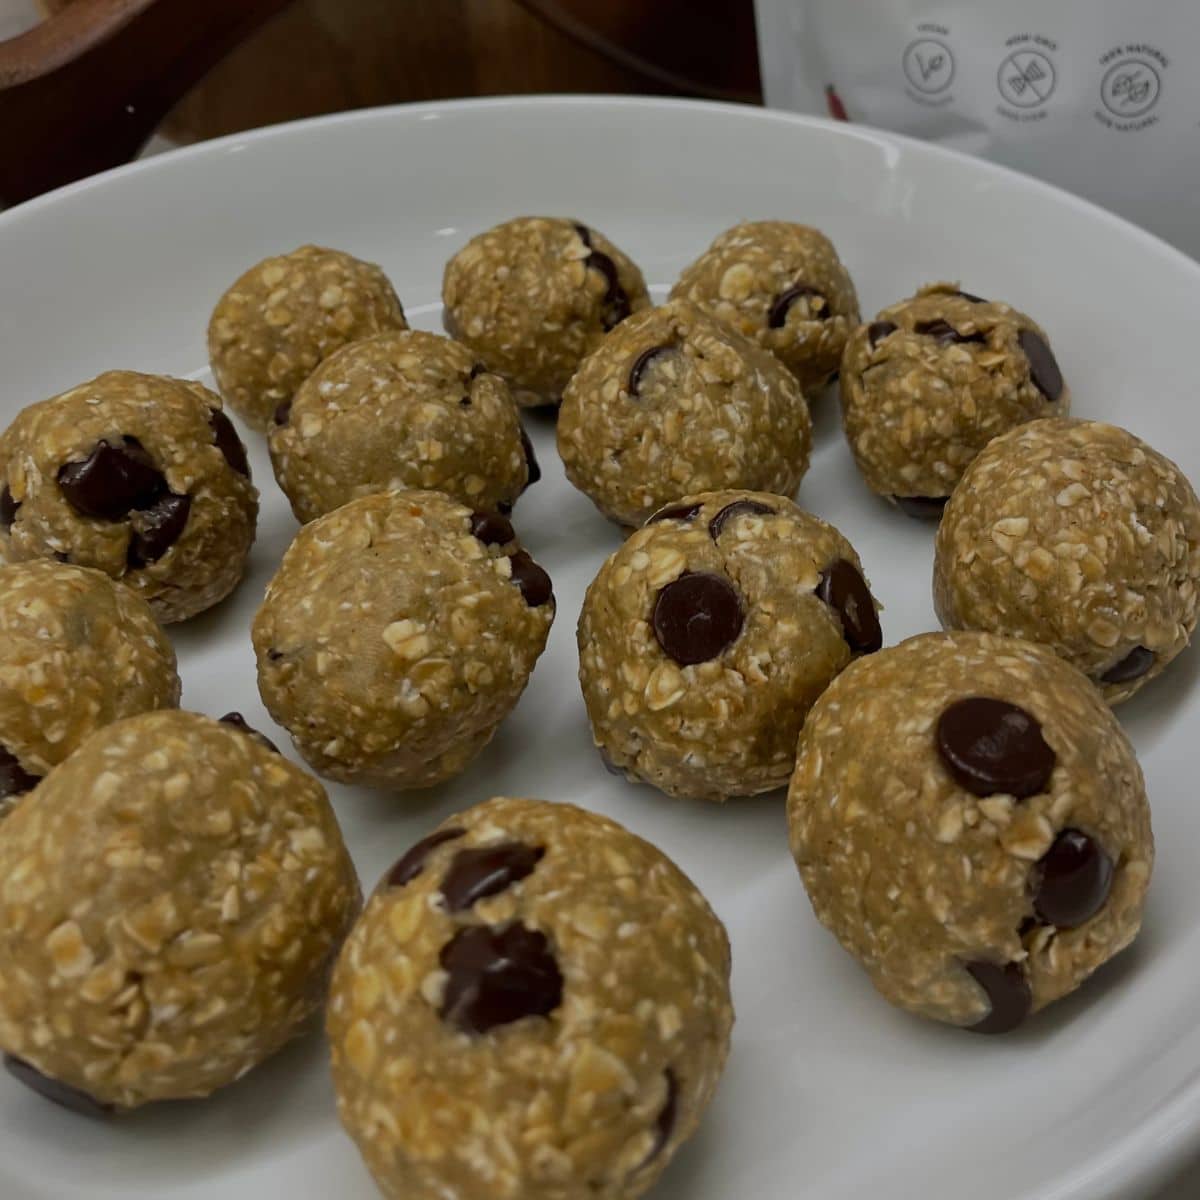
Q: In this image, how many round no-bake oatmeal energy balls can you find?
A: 14